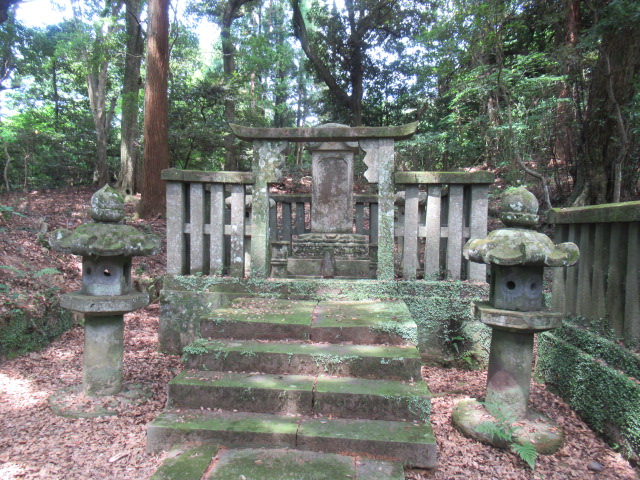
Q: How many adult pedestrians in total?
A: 0